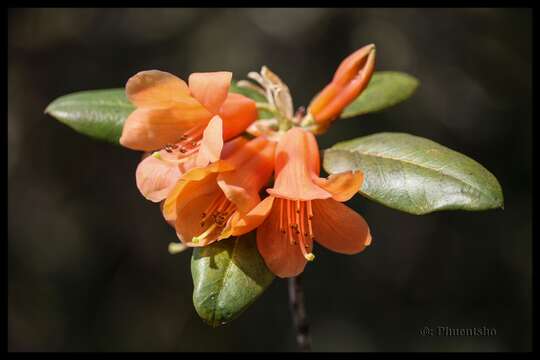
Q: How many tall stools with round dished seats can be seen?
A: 0